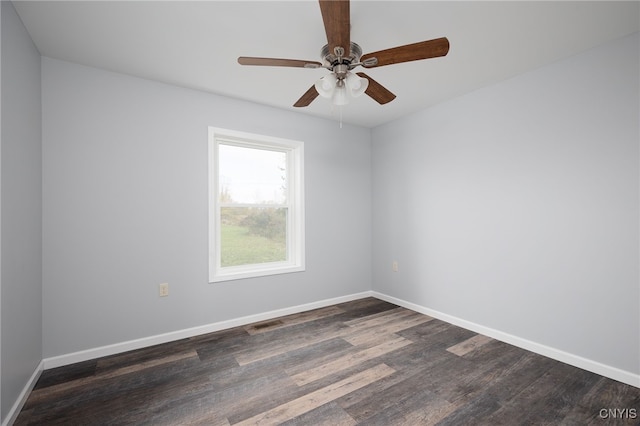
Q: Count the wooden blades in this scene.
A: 5